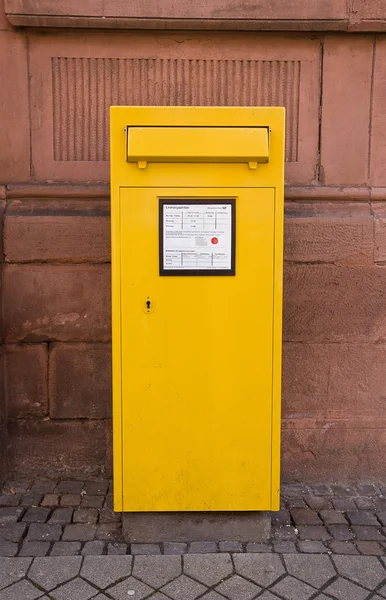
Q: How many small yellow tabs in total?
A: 2